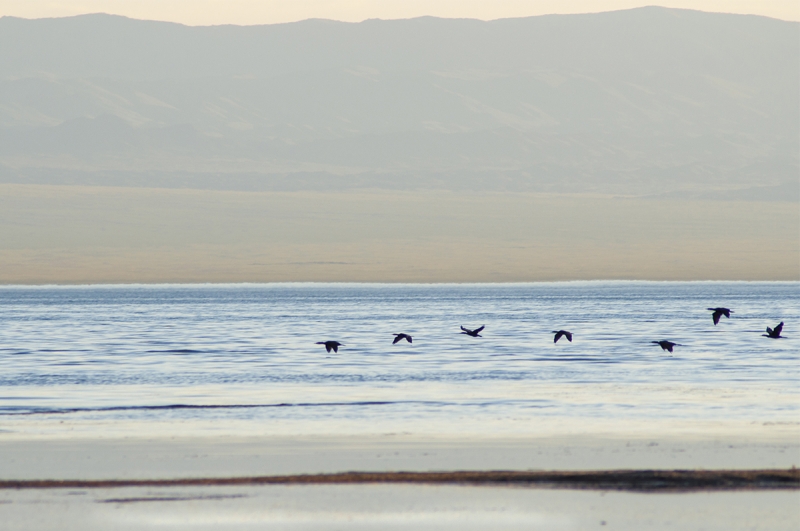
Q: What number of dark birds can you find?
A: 7